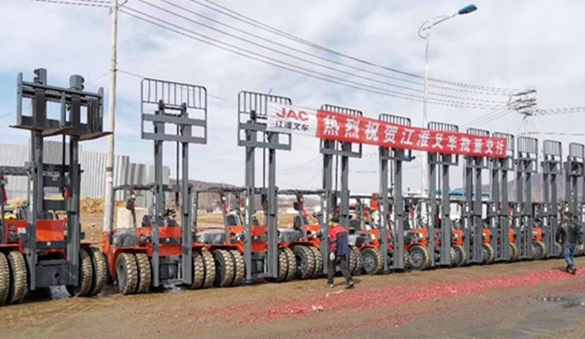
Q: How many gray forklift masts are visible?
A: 11